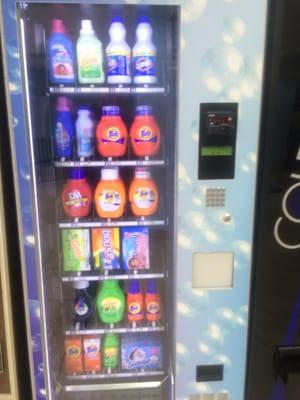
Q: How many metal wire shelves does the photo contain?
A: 6